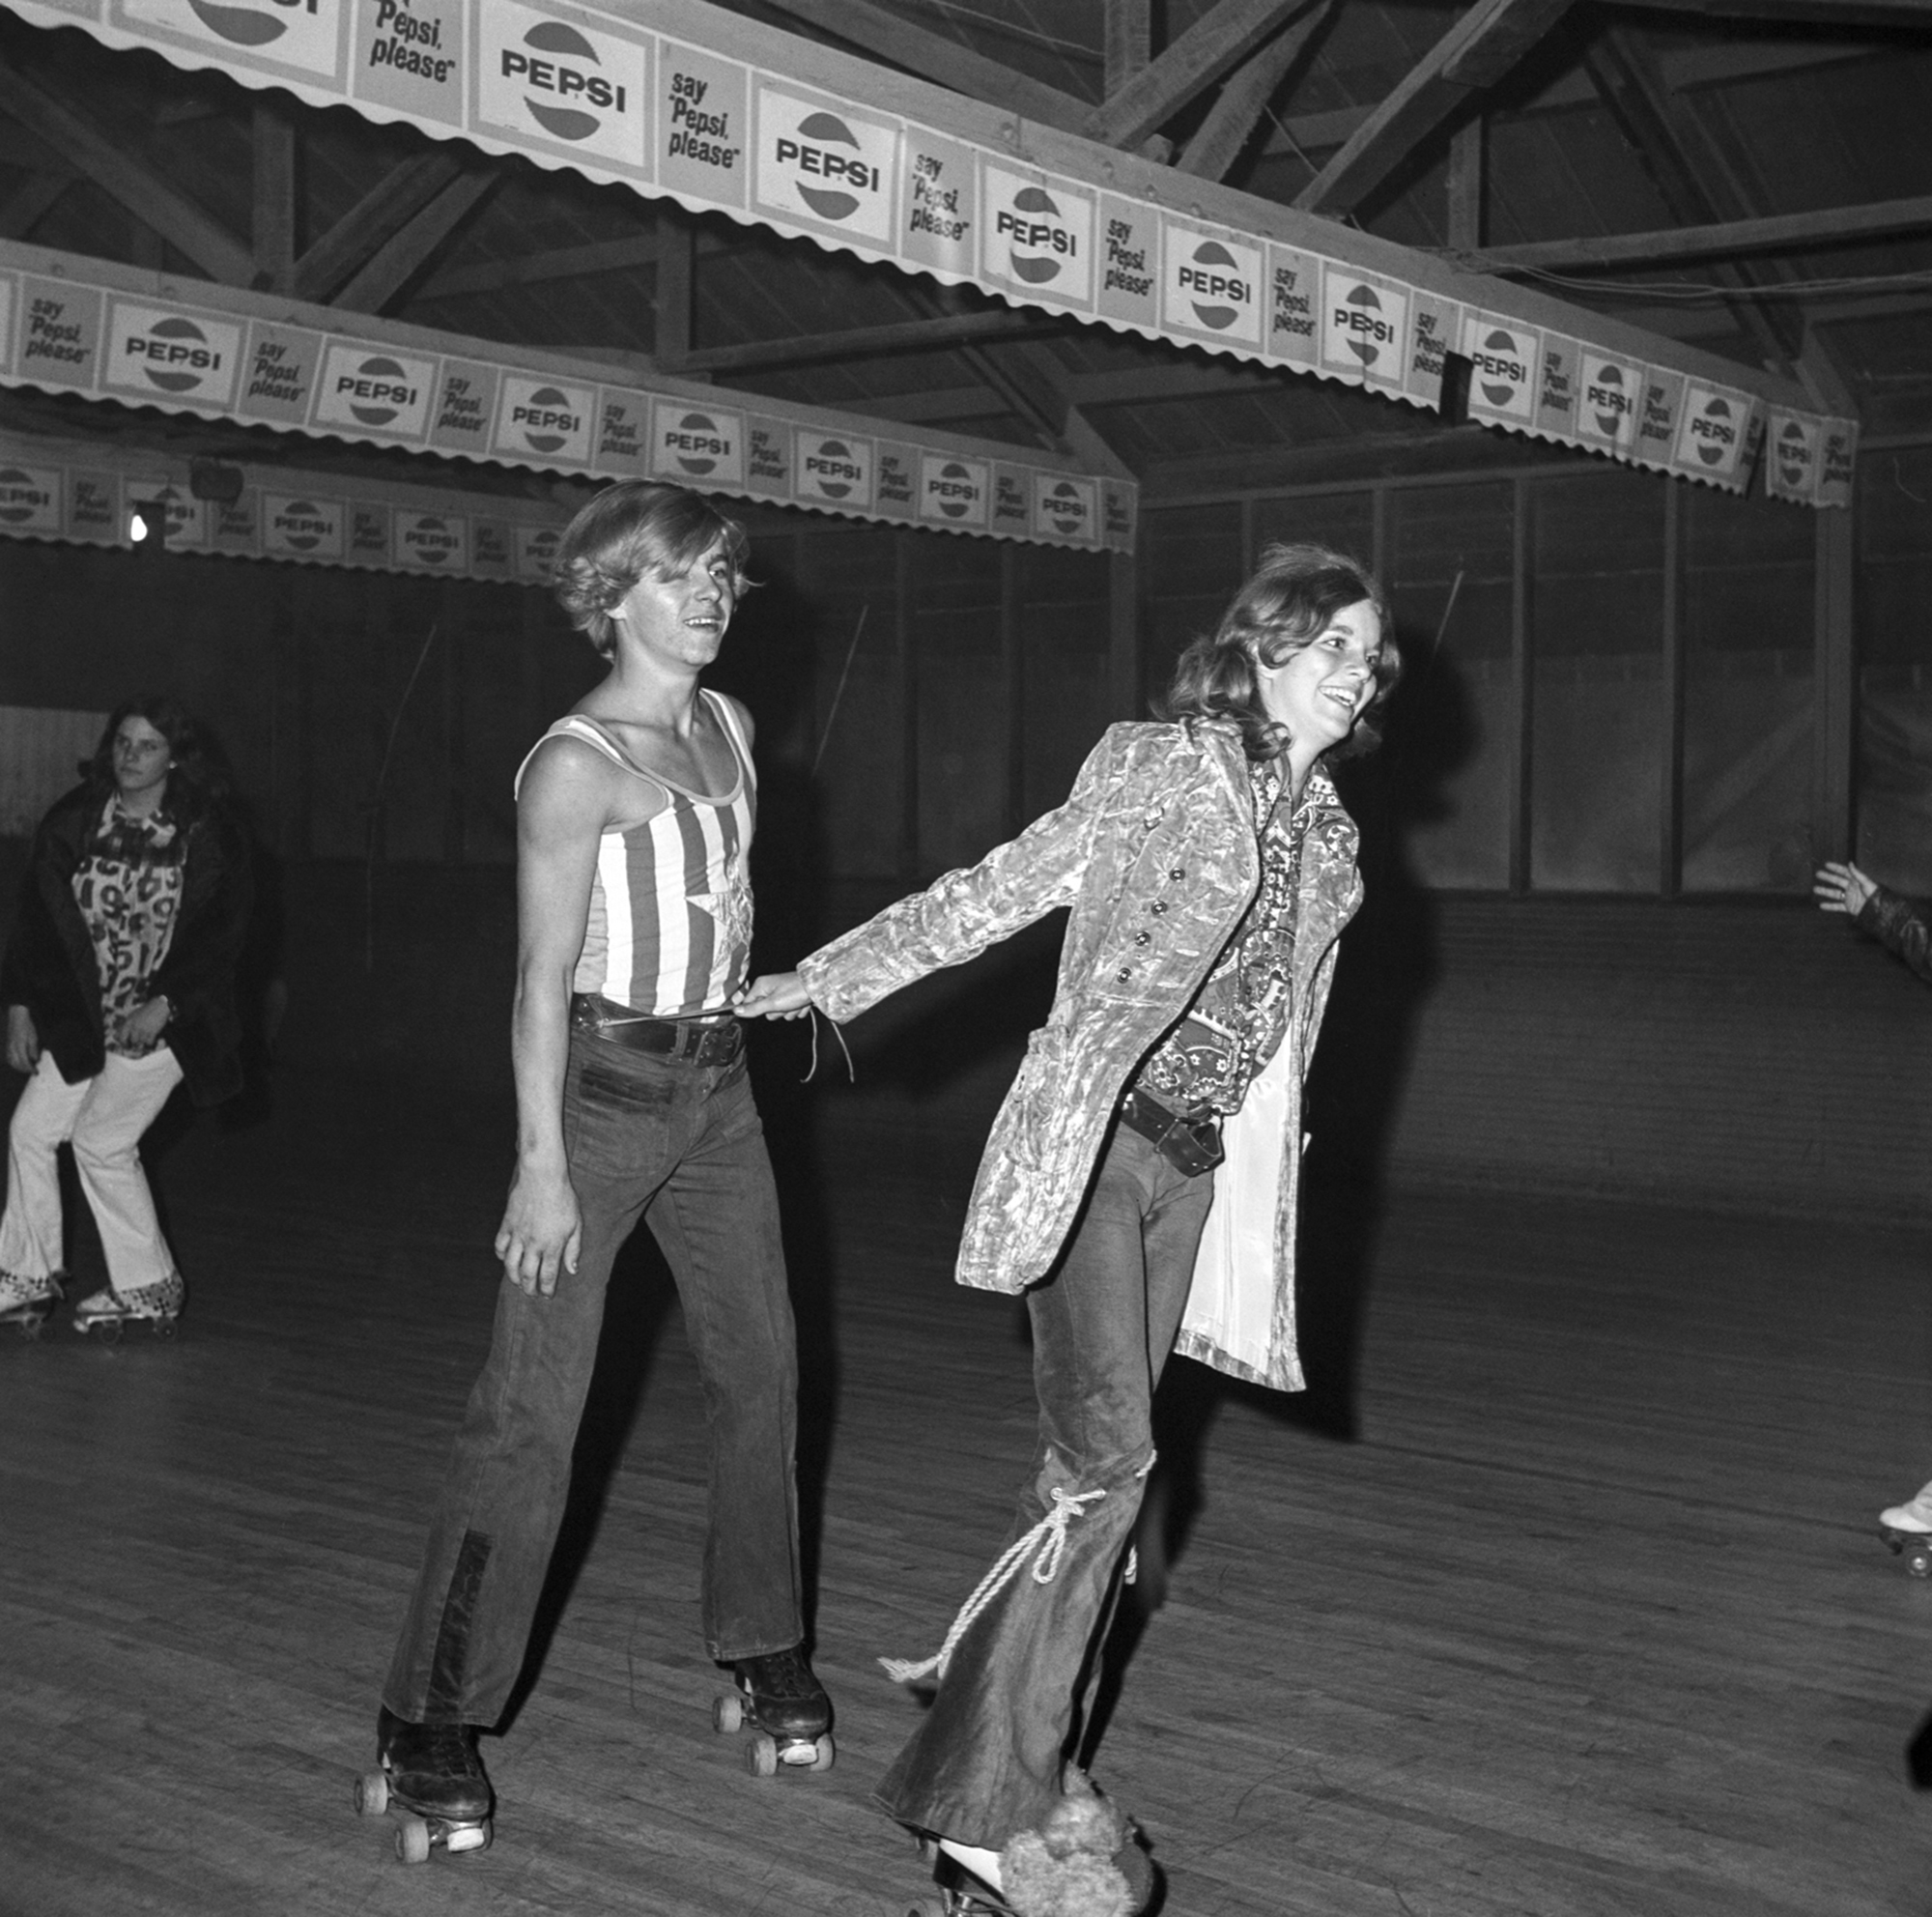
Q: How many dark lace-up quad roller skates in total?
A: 2